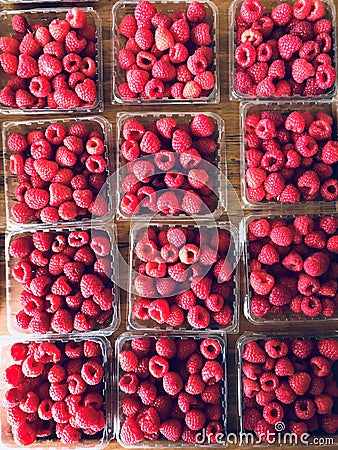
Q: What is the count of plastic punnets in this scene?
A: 12